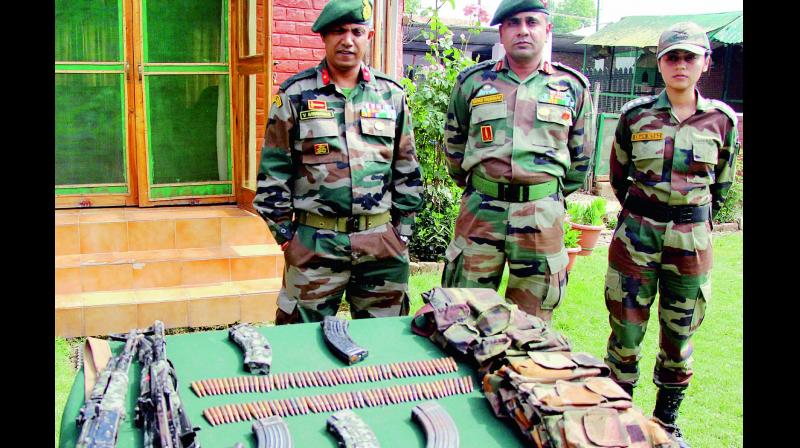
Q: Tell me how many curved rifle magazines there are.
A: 5